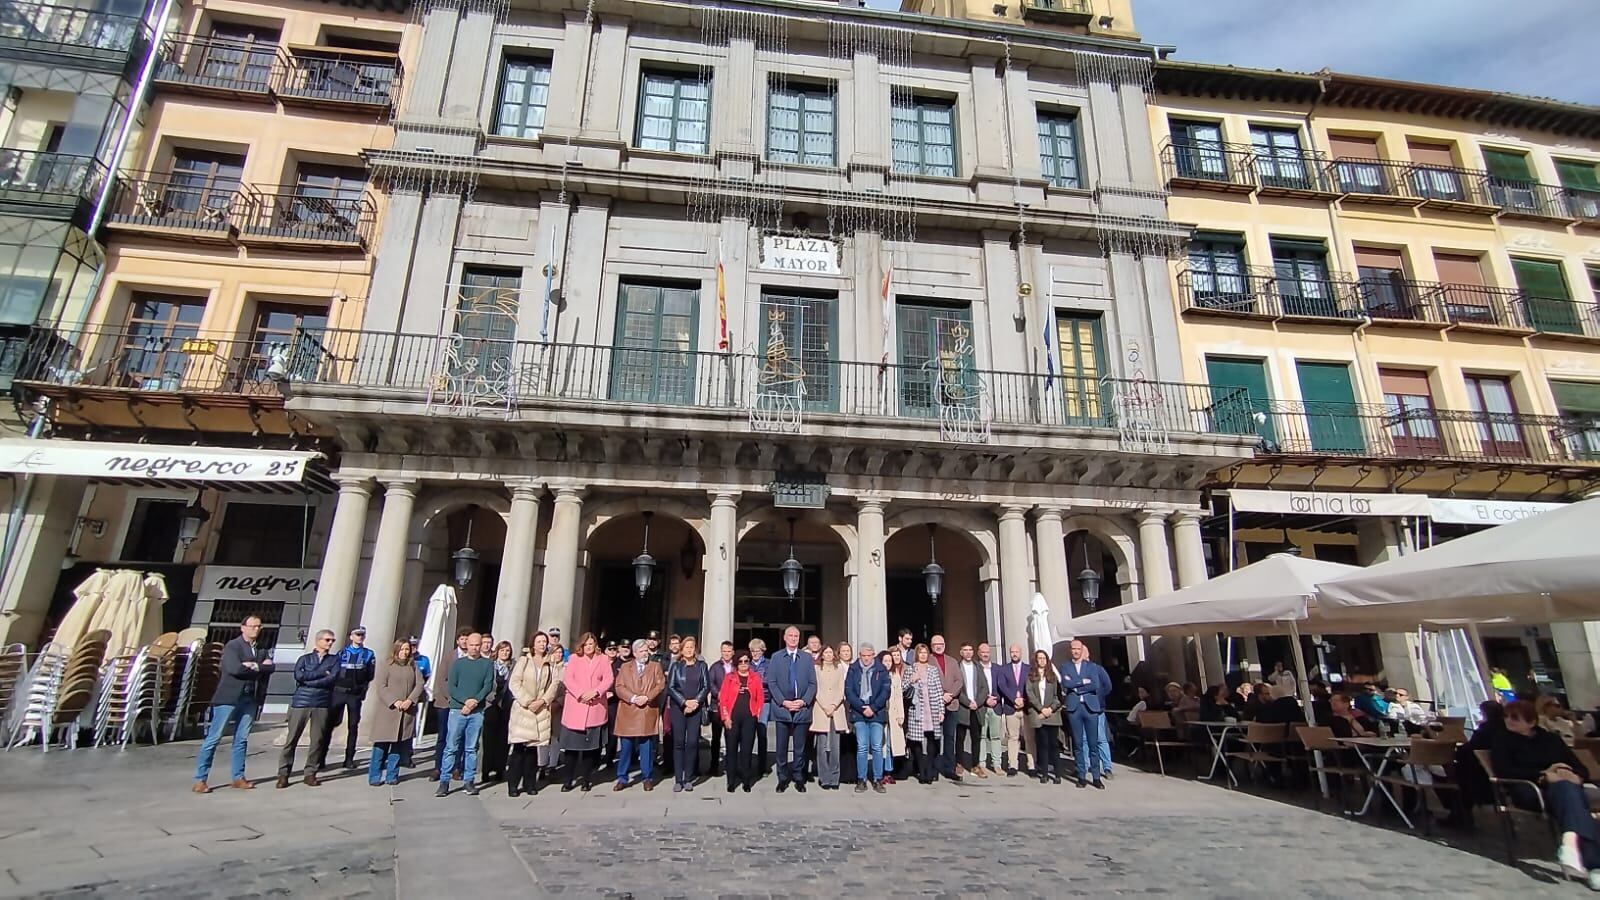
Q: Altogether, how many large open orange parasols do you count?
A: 0